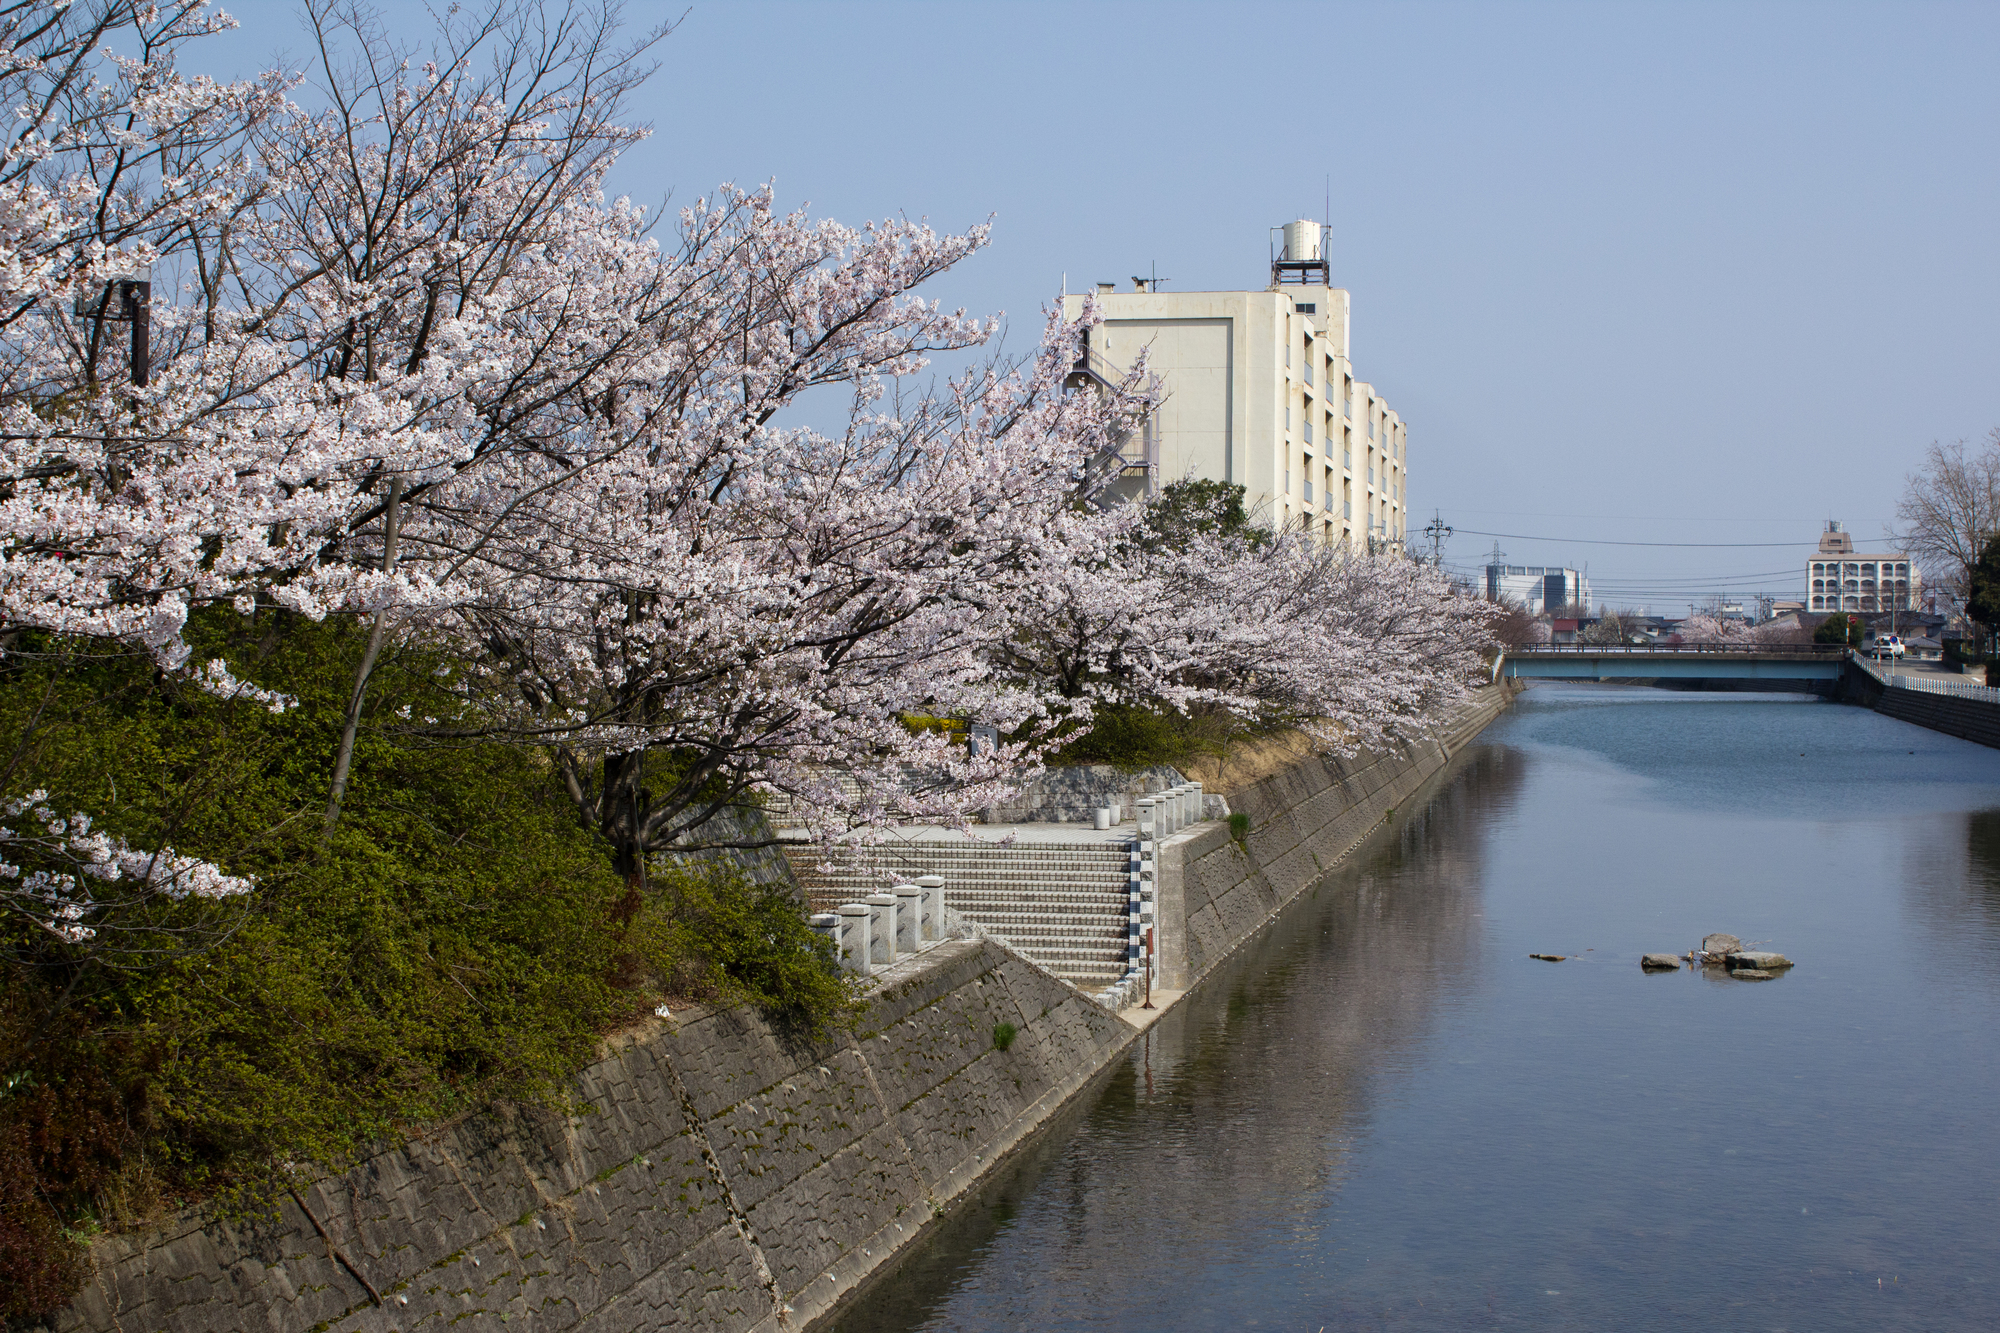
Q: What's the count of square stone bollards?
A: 11